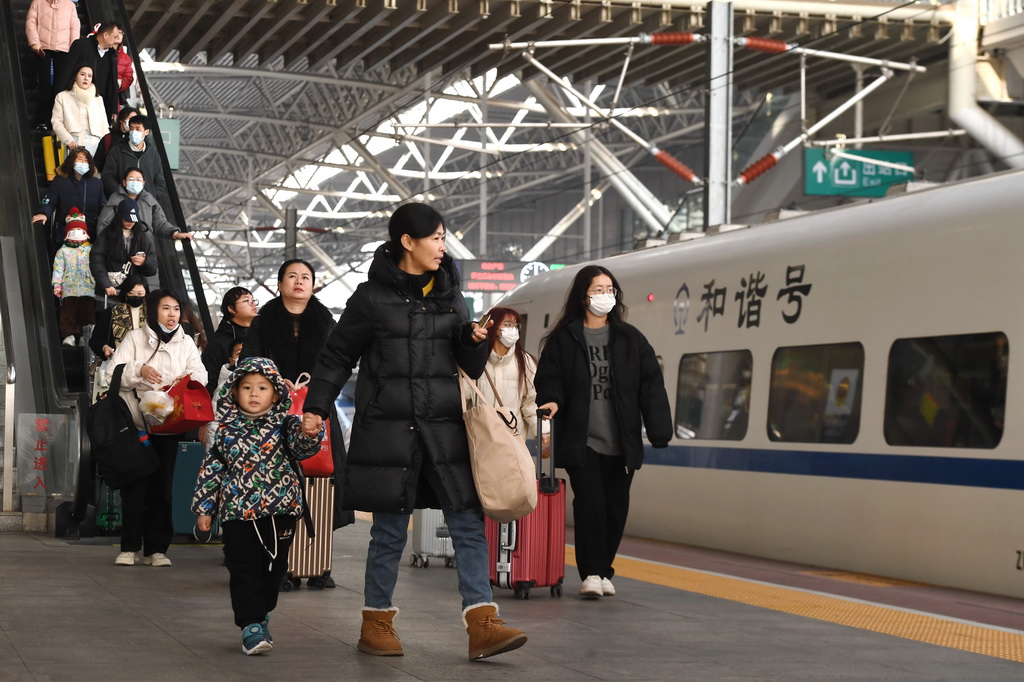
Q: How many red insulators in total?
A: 4